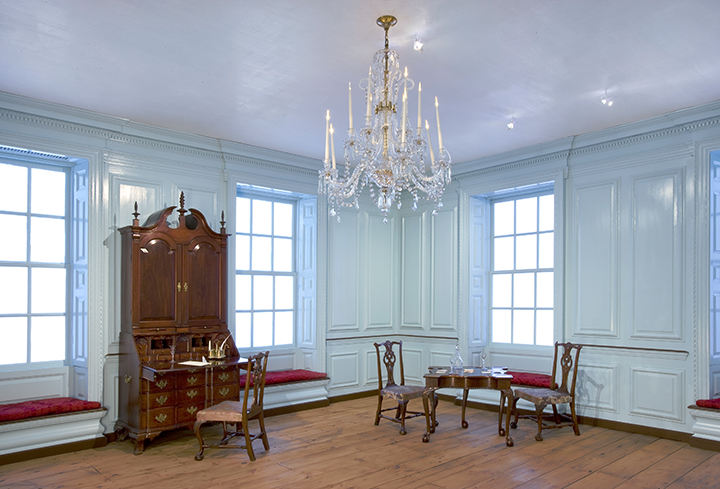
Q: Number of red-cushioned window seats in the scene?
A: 4